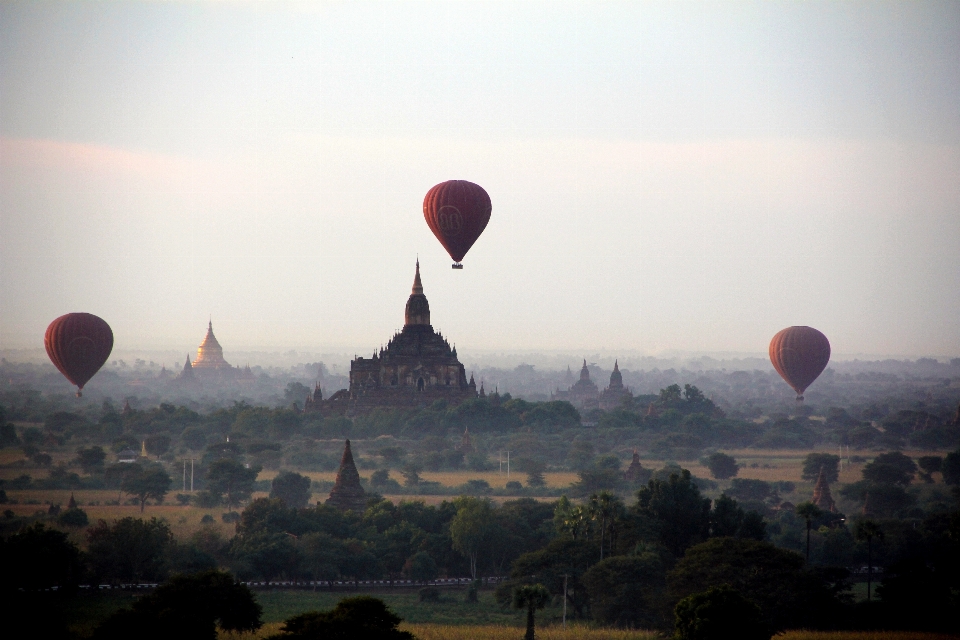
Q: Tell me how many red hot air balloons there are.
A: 3